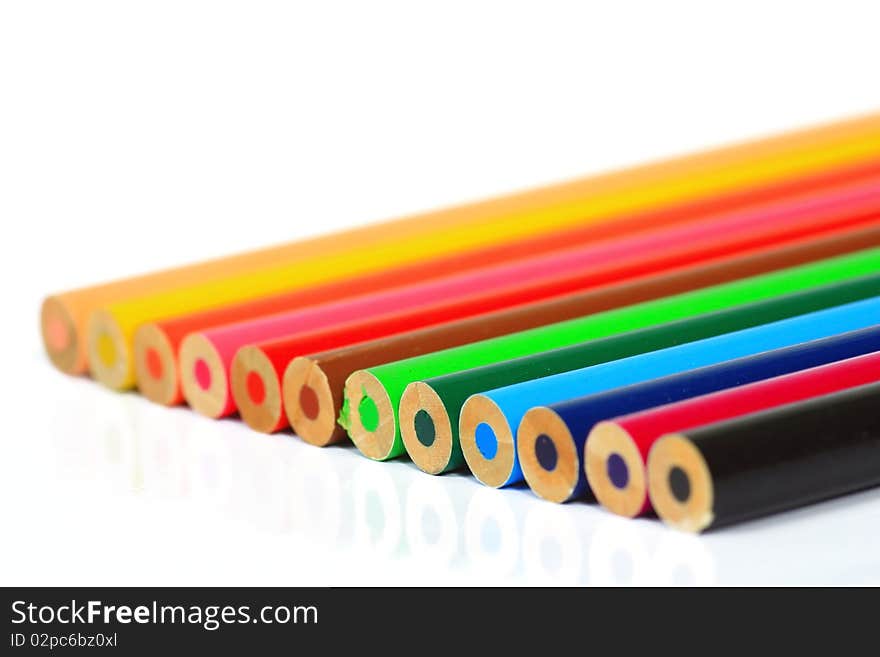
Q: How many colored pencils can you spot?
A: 12